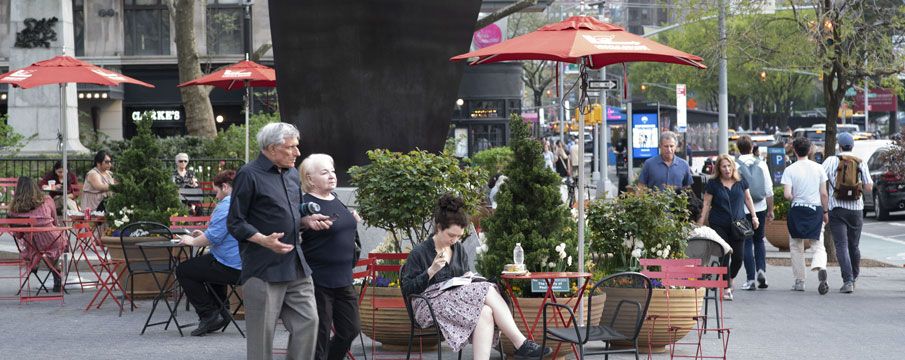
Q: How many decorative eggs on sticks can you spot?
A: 0